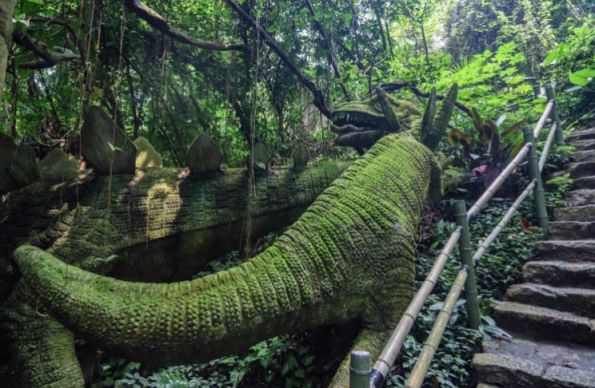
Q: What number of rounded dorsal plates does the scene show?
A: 8